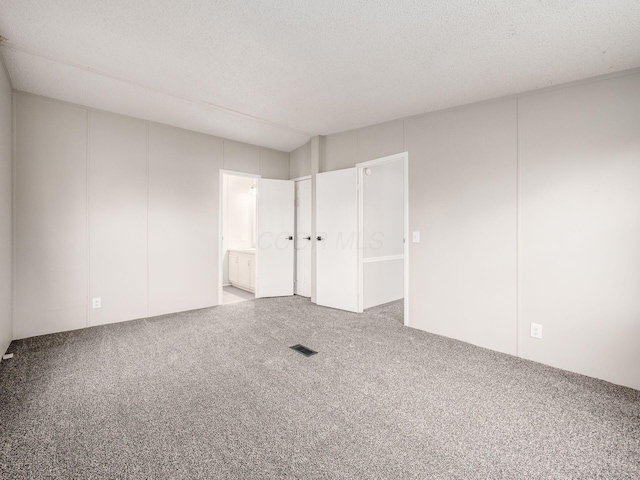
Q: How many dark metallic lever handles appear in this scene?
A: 3